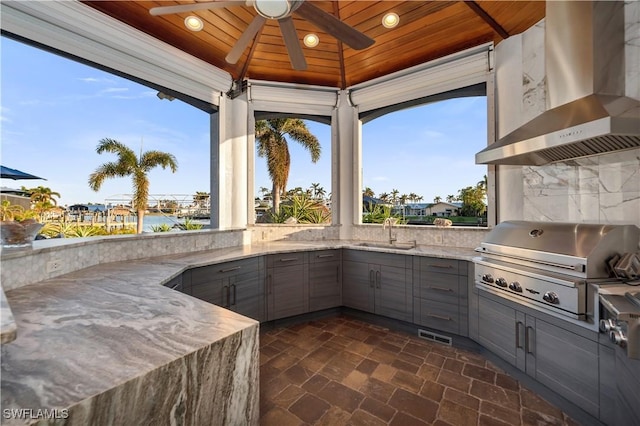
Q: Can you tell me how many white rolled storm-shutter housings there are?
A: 3